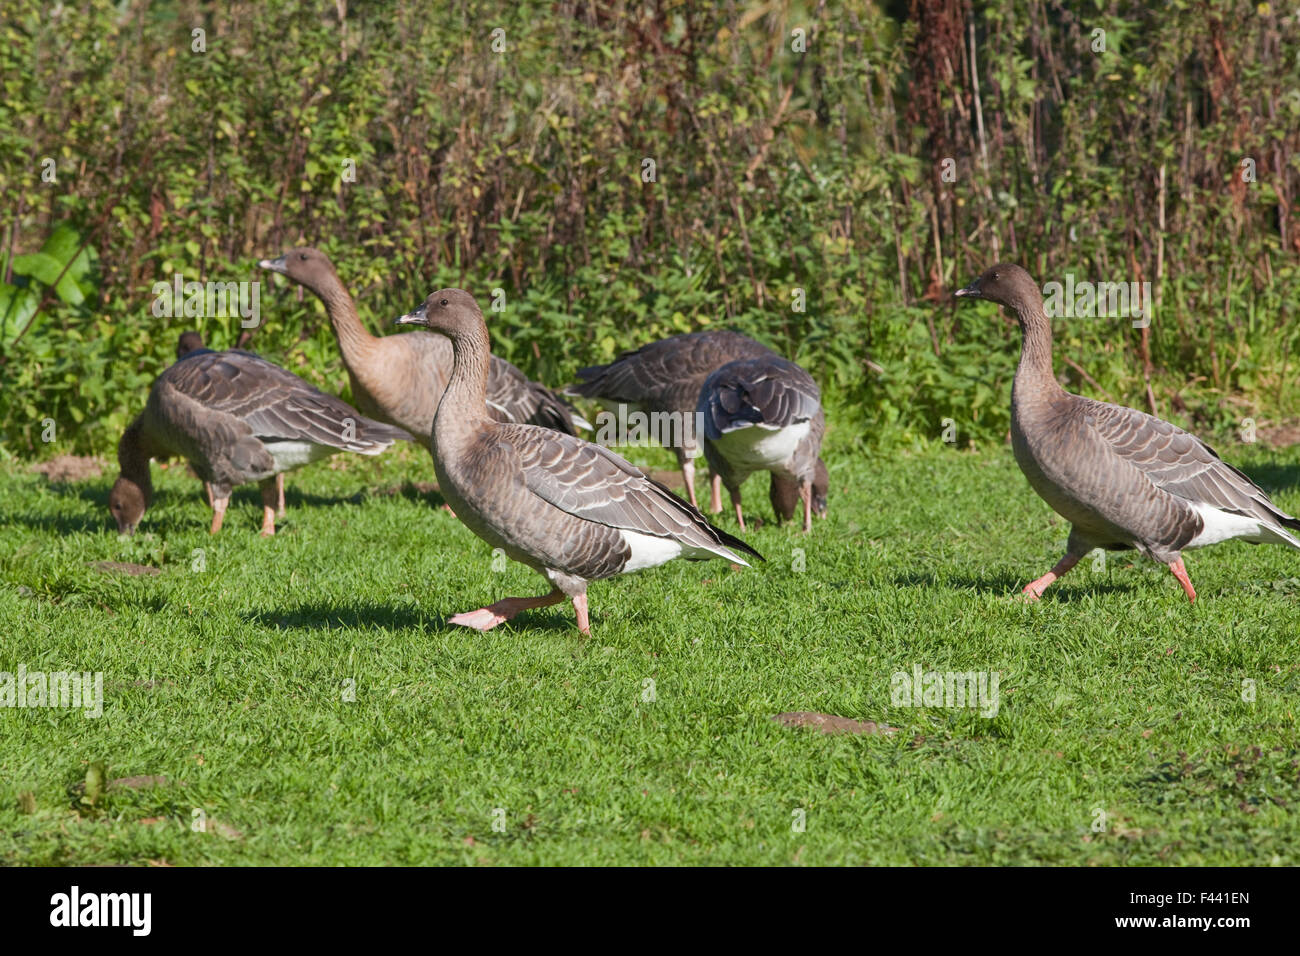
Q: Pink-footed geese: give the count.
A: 7